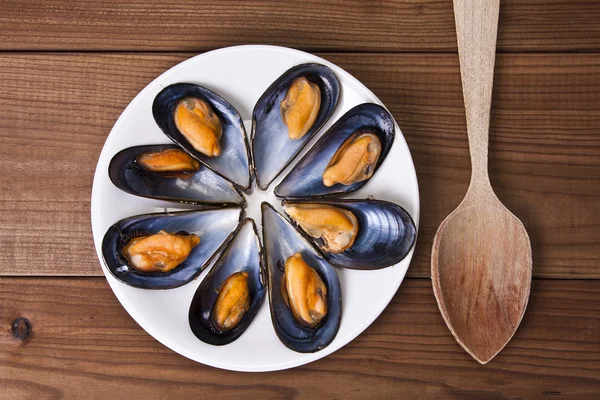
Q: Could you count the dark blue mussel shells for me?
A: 8